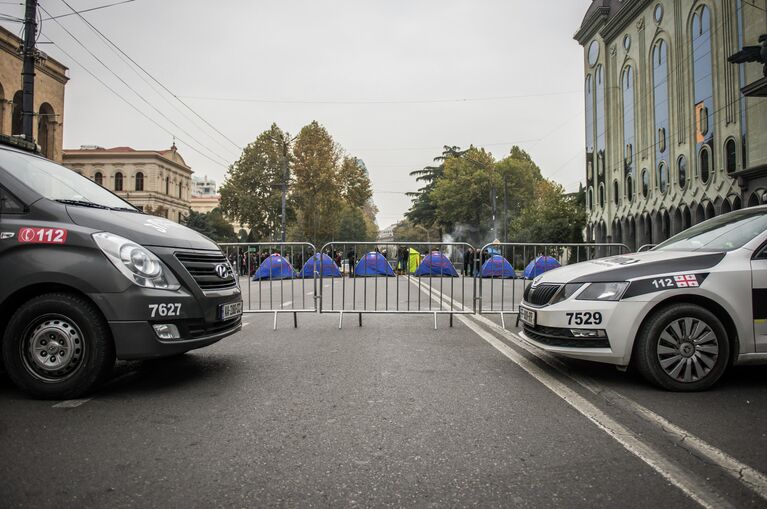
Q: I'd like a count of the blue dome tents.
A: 6